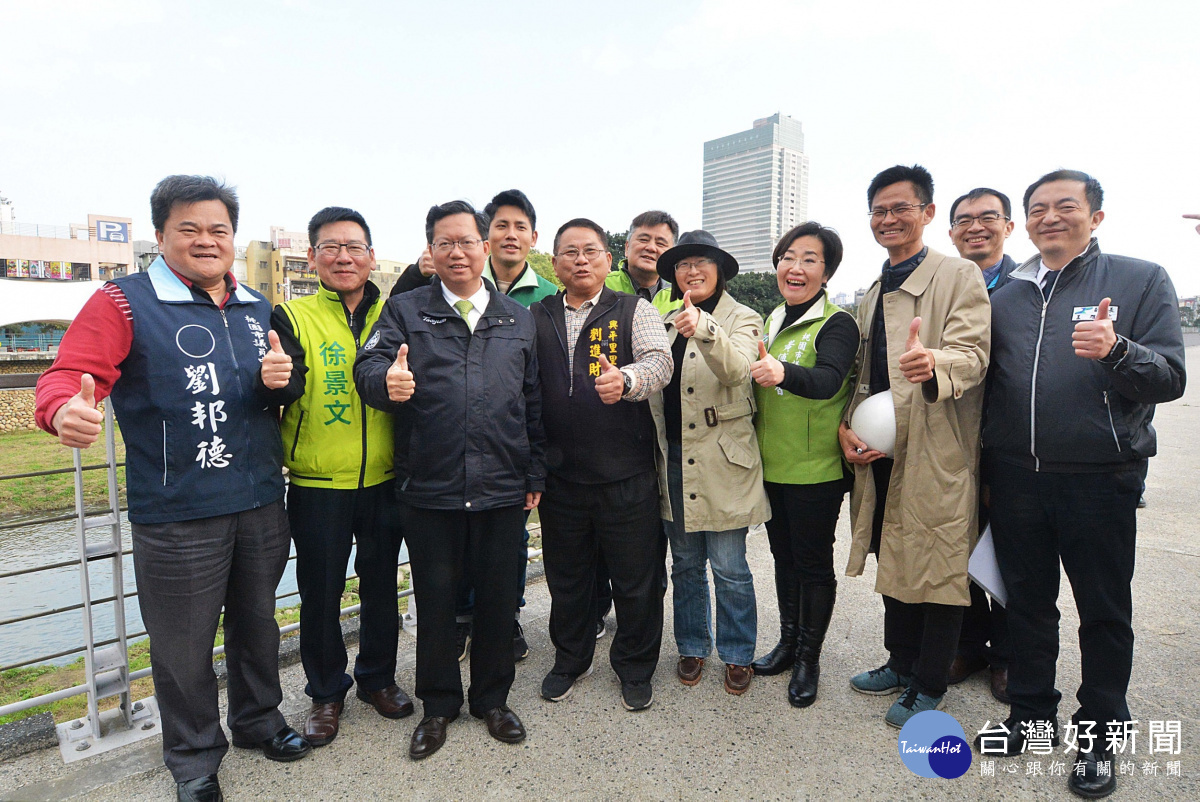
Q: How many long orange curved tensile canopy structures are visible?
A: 0